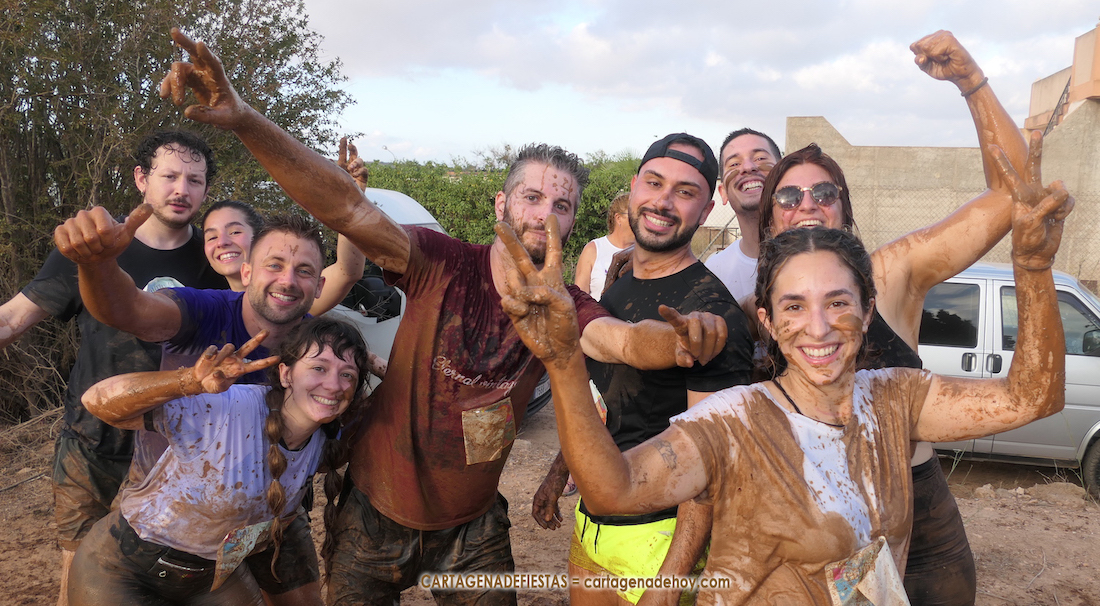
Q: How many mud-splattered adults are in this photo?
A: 9